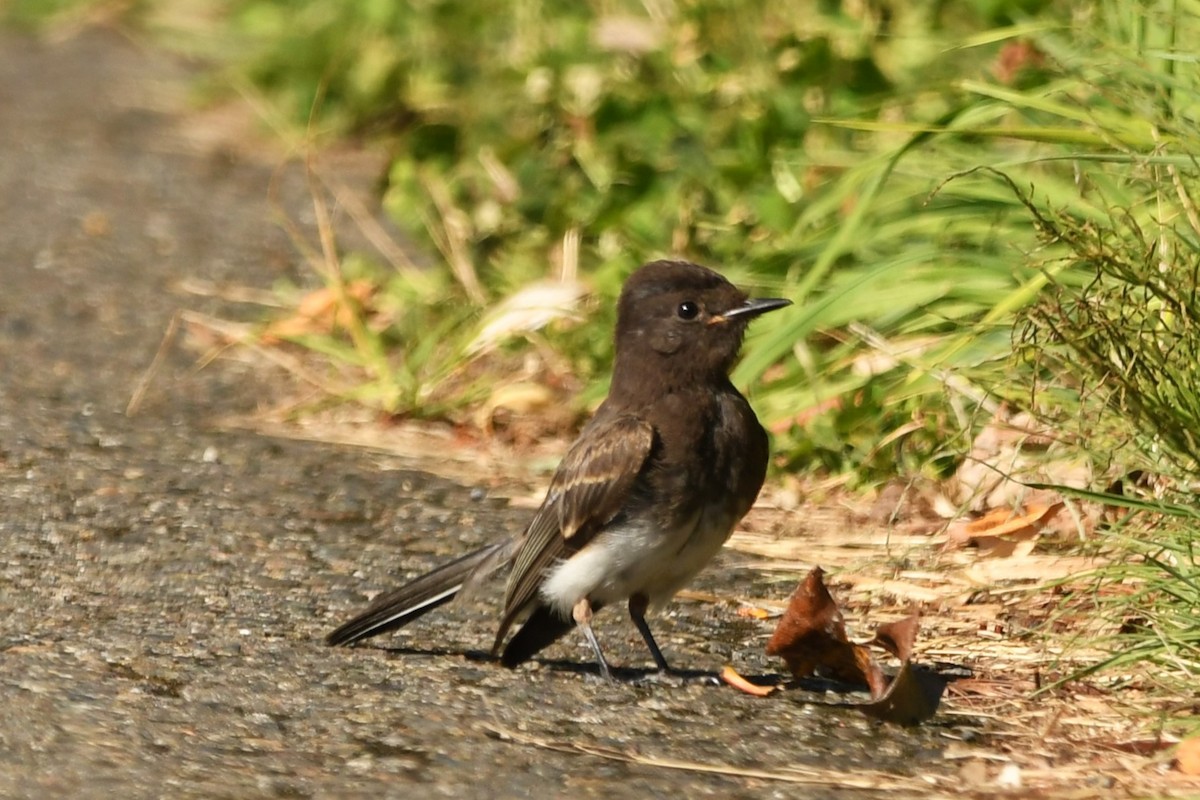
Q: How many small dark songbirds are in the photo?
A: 1